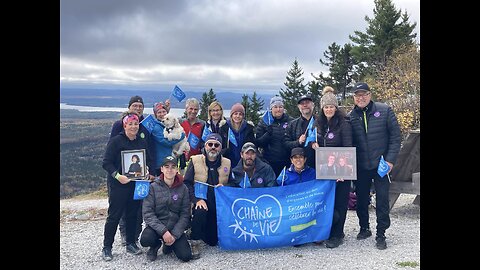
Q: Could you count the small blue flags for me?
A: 13